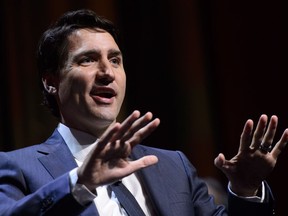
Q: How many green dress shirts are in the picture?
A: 0